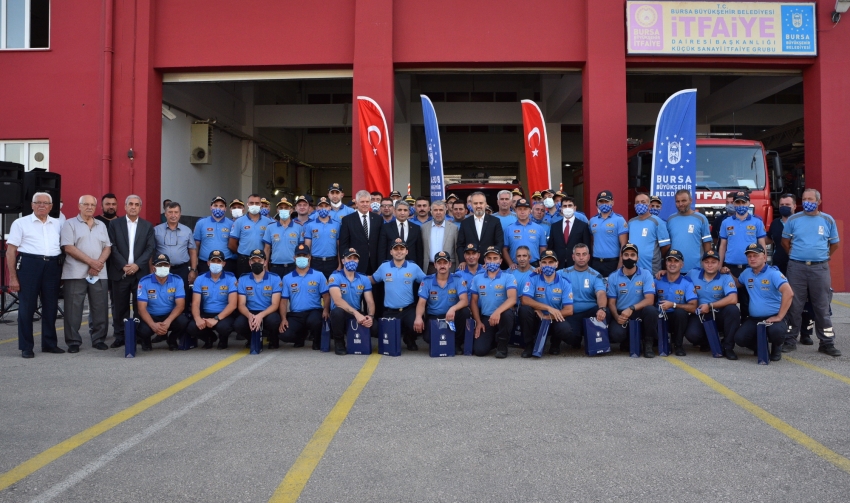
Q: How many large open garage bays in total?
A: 3